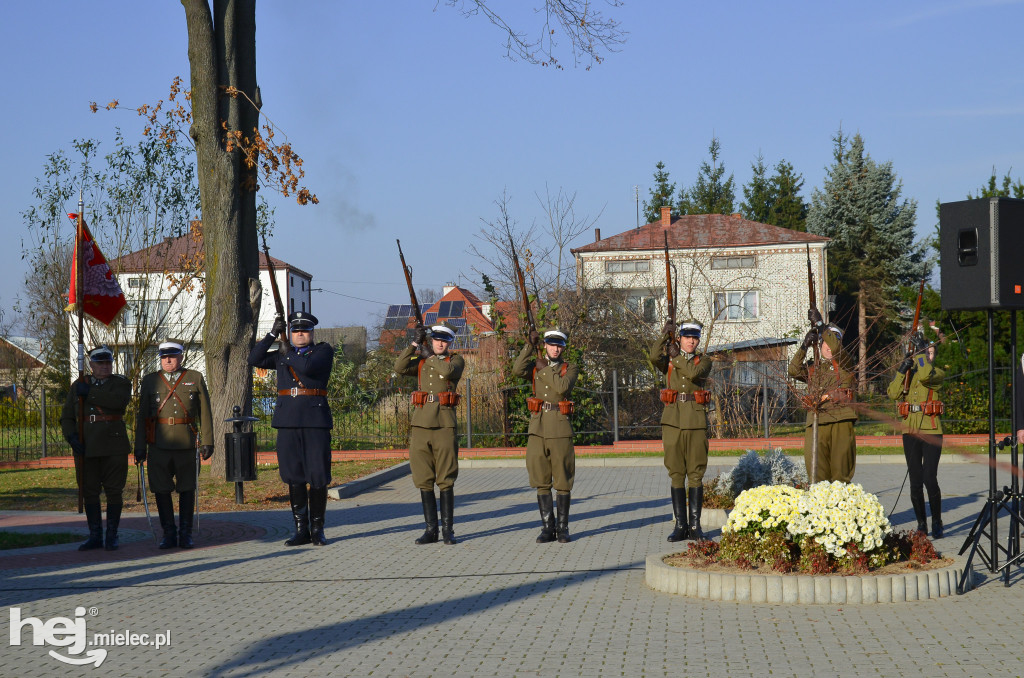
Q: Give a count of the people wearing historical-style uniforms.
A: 8